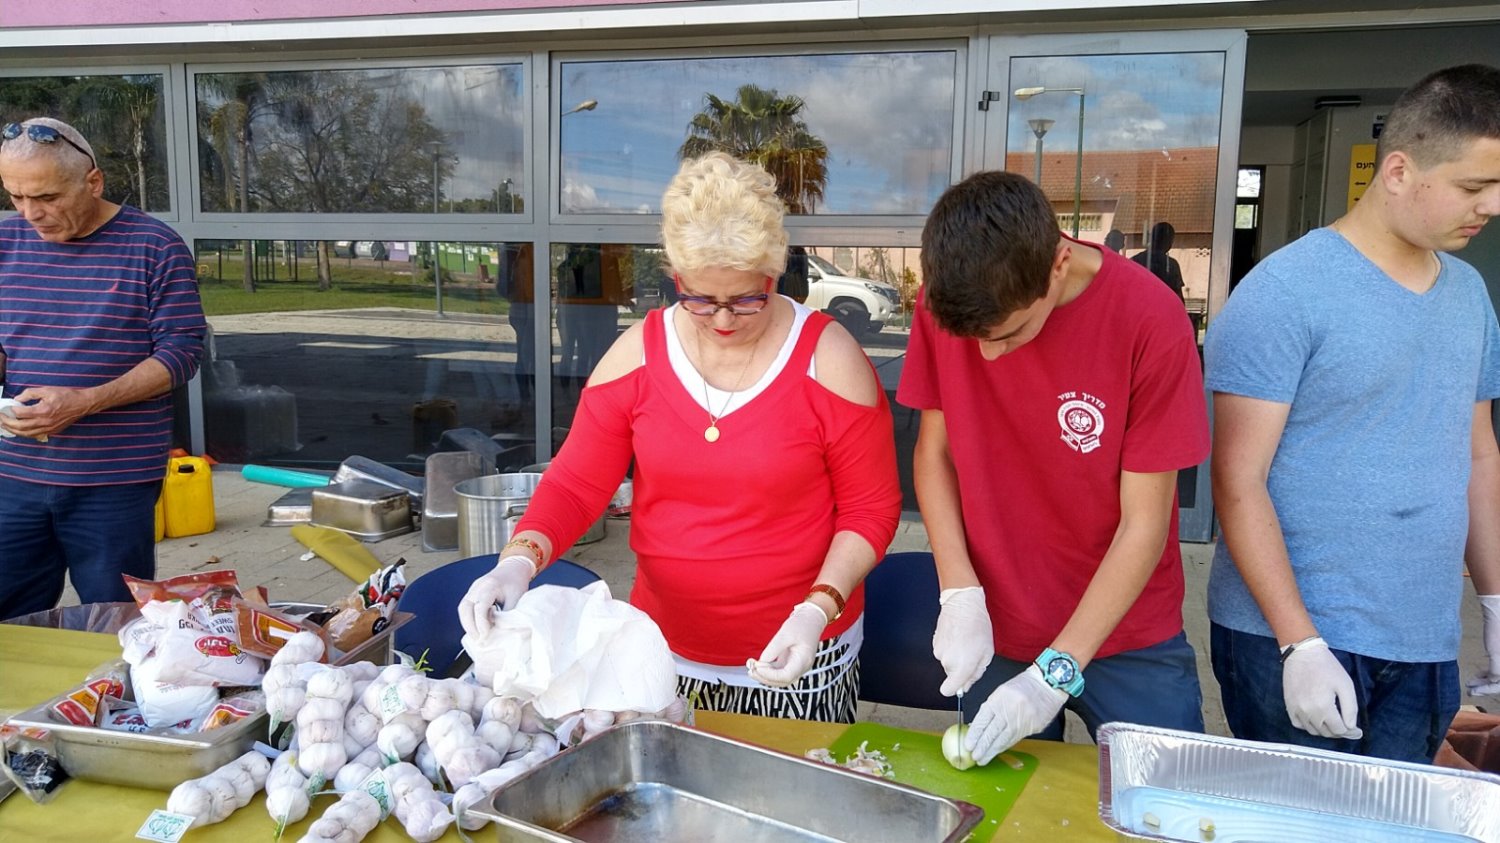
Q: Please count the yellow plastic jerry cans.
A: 2